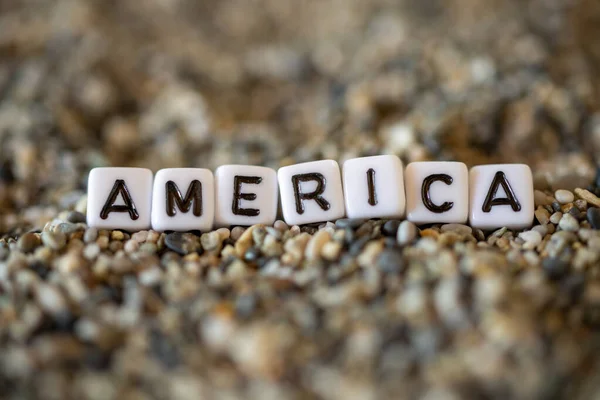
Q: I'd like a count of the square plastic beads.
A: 7